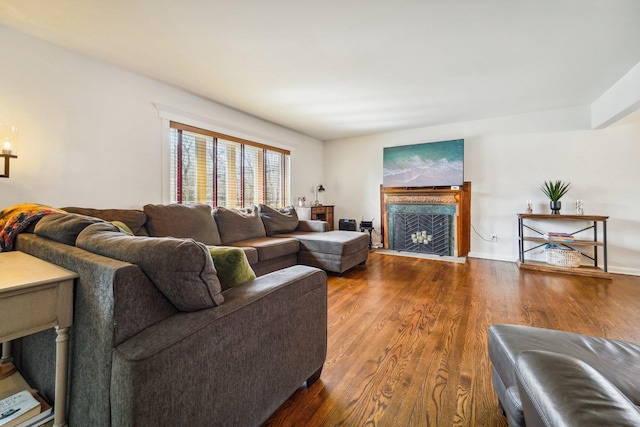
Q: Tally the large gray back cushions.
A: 6